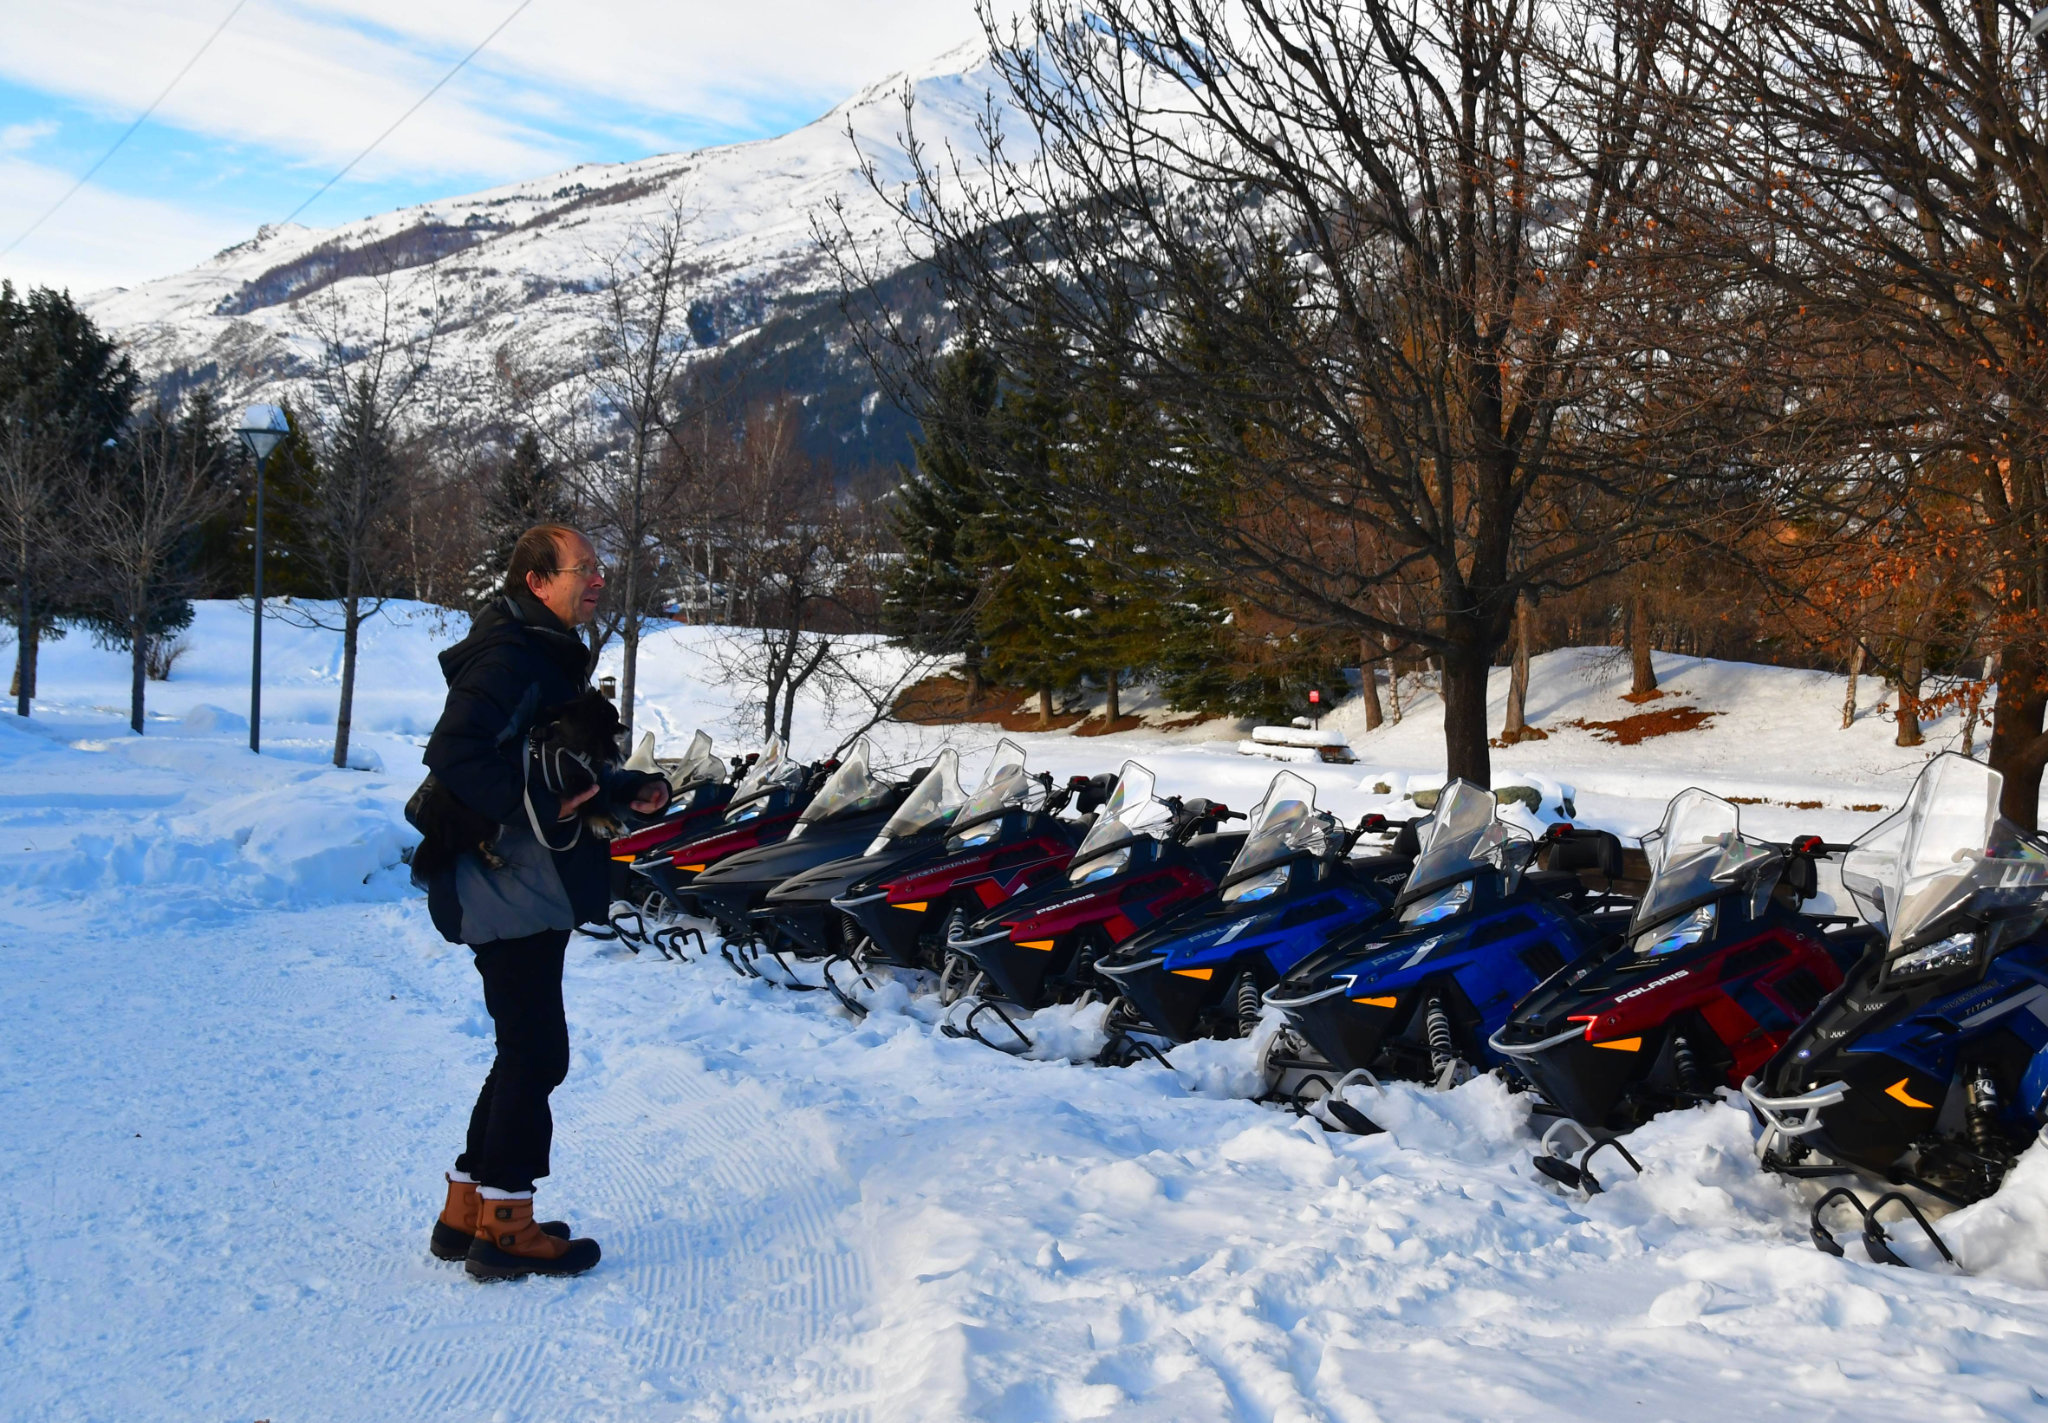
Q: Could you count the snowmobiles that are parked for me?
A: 11